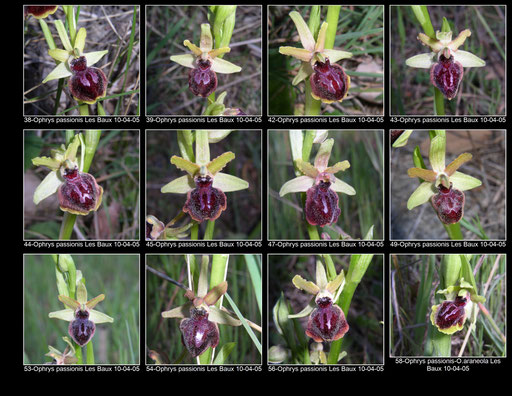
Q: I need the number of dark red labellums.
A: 12